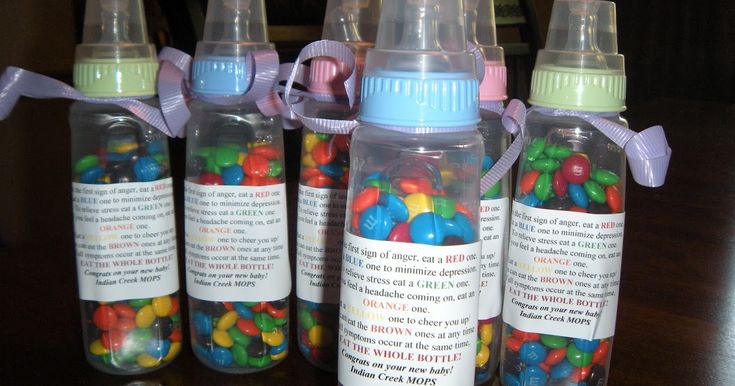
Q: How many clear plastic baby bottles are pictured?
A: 6